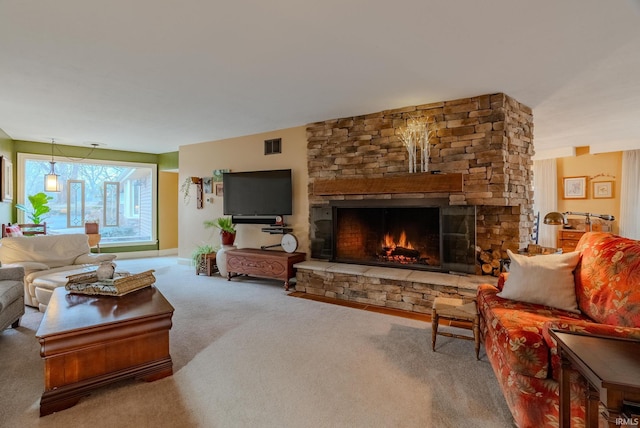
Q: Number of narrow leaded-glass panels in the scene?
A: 2